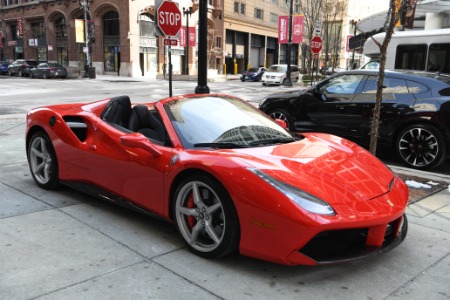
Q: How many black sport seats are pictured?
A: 2